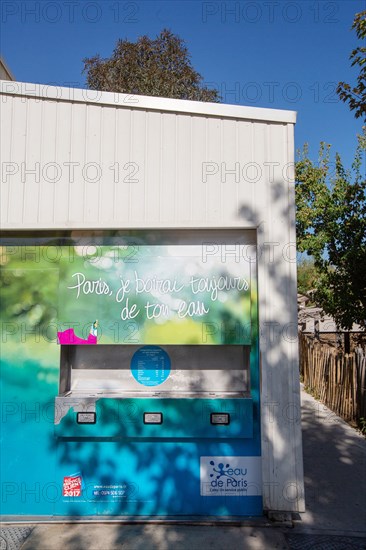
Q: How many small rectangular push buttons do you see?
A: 3